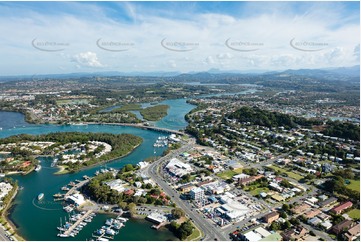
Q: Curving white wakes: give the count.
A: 1